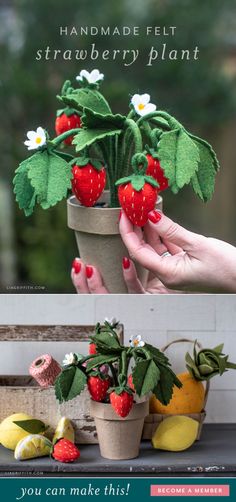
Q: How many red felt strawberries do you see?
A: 9